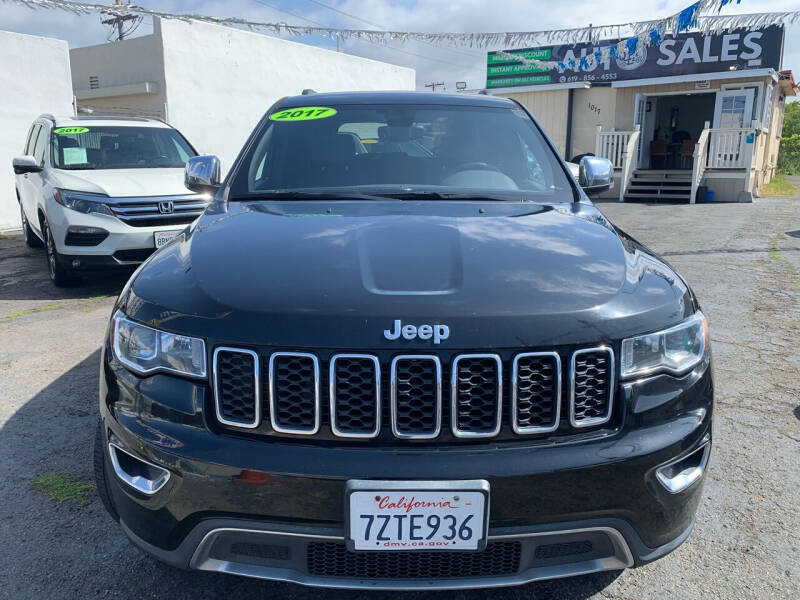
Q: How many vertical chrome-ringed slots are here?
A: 7